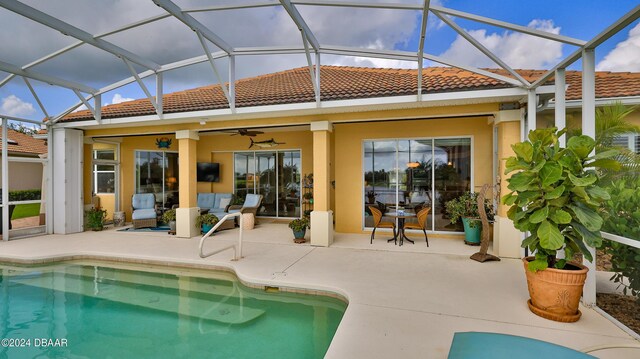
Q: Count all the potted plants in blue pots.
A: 3